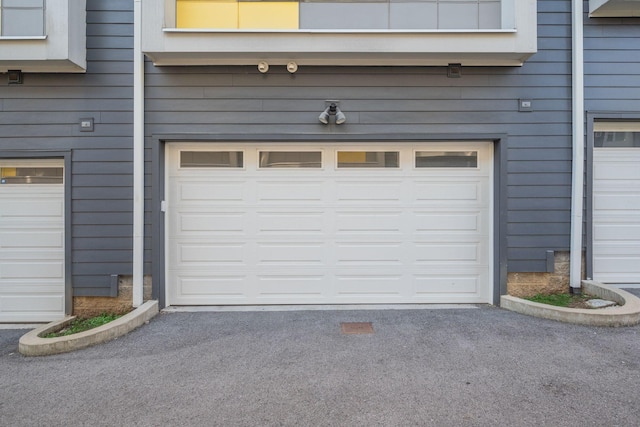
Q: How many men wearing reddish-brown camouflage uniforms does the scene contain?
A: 0